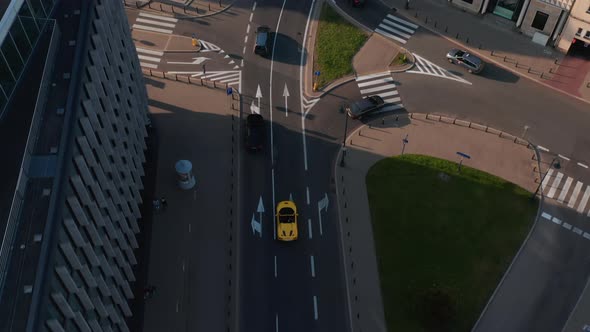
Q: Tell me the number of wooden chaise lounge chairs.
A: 0